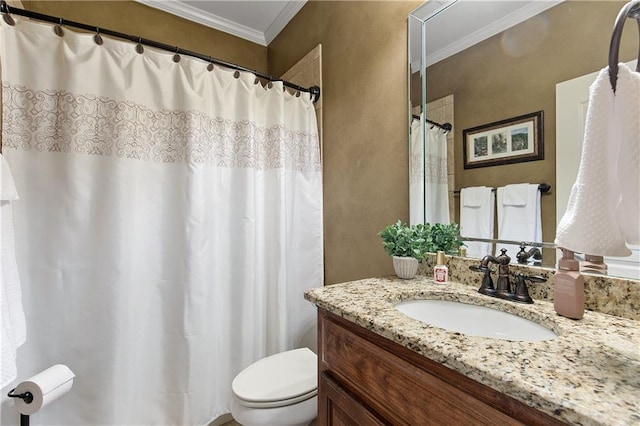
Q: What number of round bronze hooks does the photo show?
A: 11